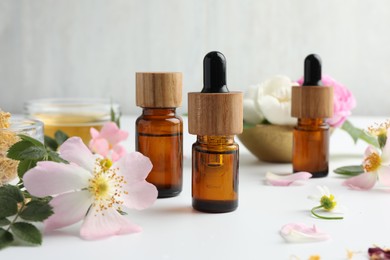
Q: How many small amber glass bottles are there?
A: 3